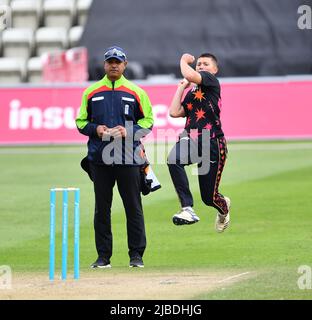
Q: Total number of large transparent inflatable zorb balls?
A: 0